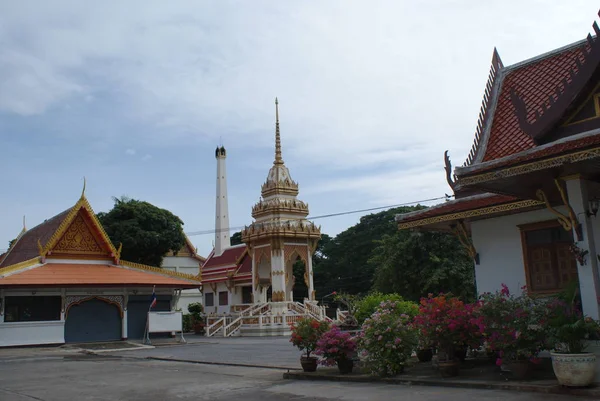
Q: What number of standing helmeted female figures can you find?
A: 0